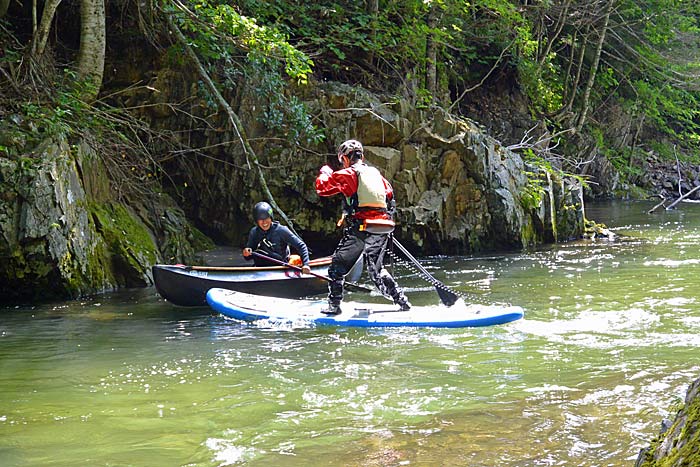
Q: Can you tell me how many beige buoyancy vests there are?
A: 1